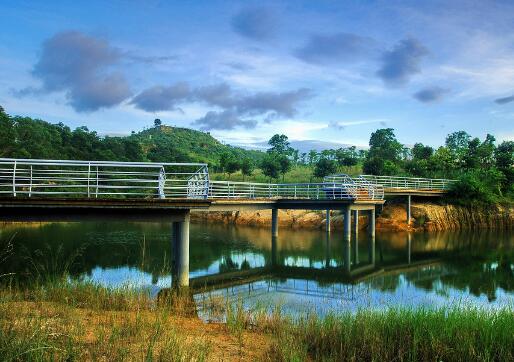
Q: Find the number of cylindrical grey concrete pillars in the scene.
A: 7